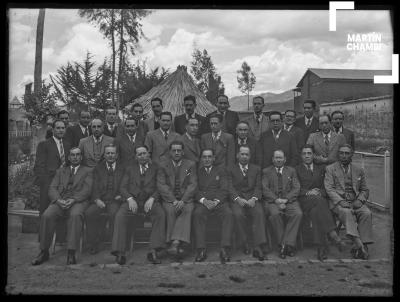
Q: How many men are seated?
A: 9